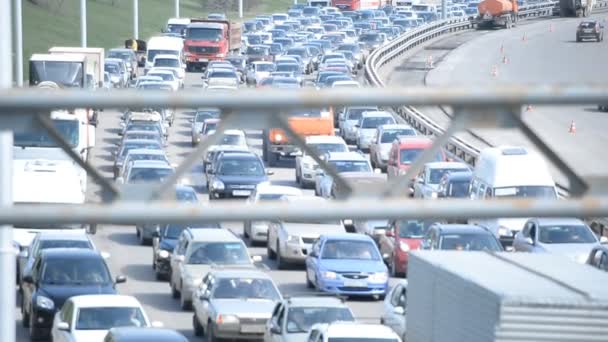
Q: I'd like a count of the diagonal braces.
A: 5